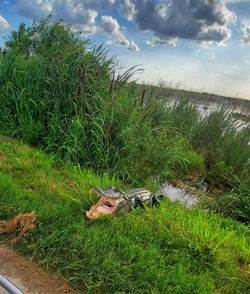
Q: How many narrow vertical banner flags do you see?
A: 0